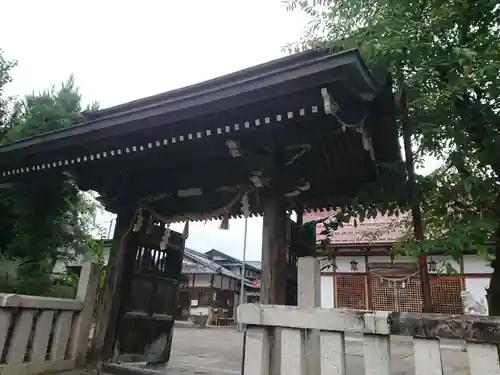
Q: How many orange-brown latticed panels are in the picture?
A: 4